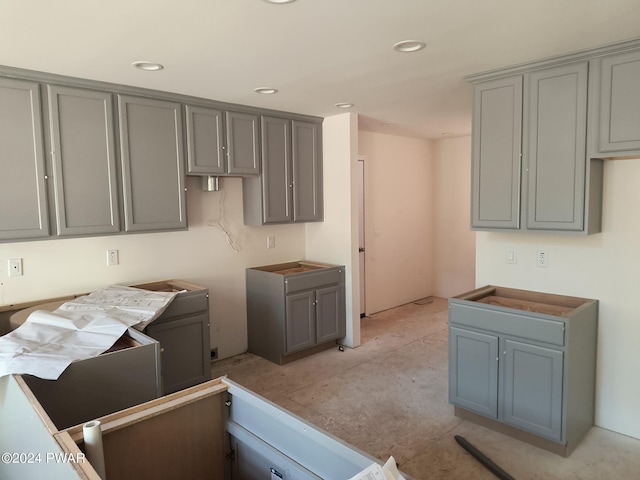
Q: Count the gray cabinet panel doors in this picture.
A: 15